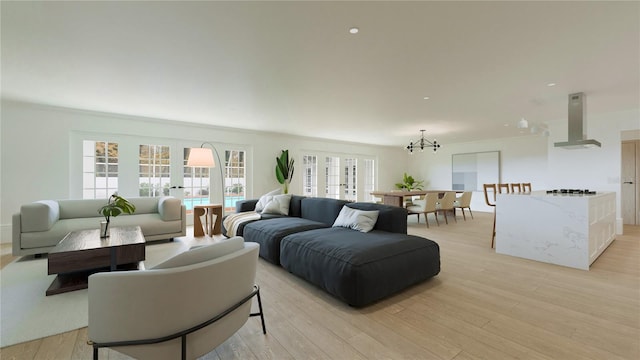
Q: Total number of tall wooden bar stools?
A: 4